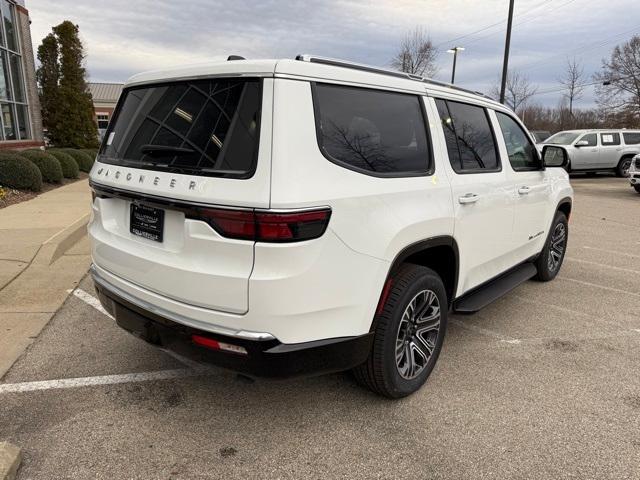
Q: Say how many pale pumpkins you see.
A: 0